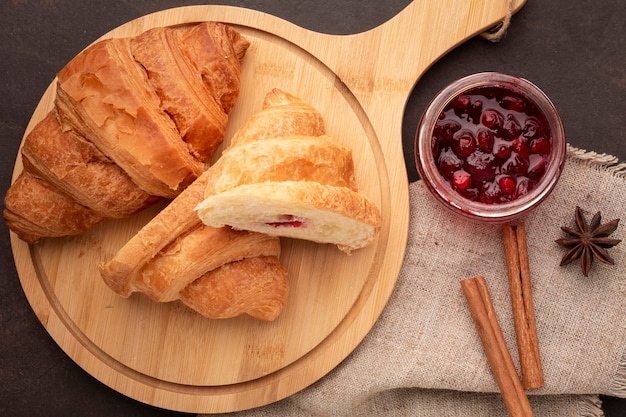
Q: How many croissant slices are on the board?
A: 2